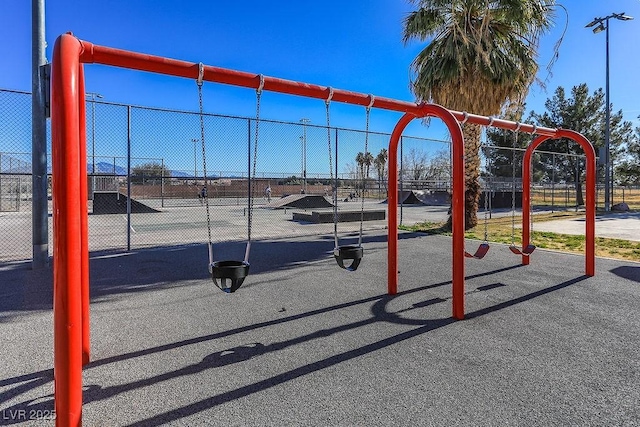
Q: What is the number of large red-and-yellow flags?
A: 0